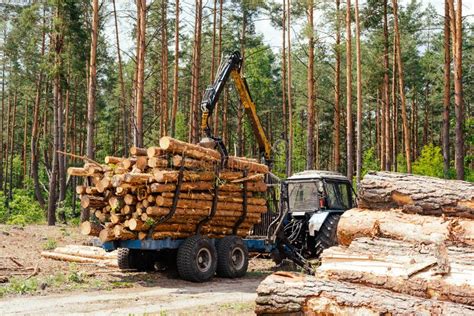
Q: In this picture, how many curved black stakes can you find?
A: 3